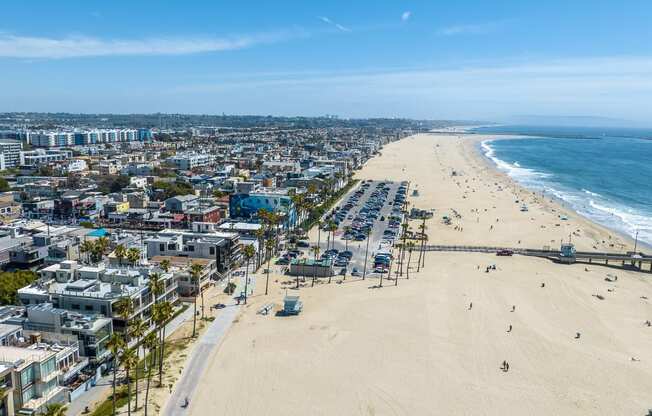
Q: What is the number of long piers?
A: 1